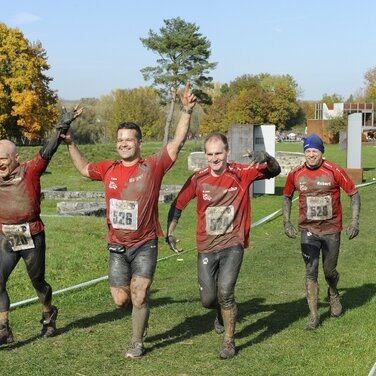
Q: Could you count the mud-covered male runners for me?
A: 4